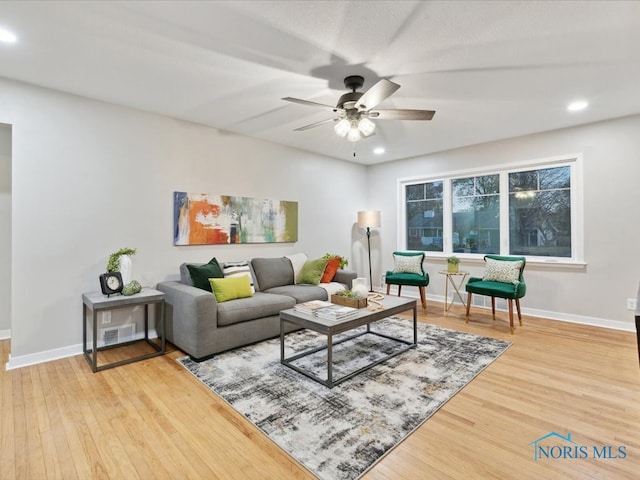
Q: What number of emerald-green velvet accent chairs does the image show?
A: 2